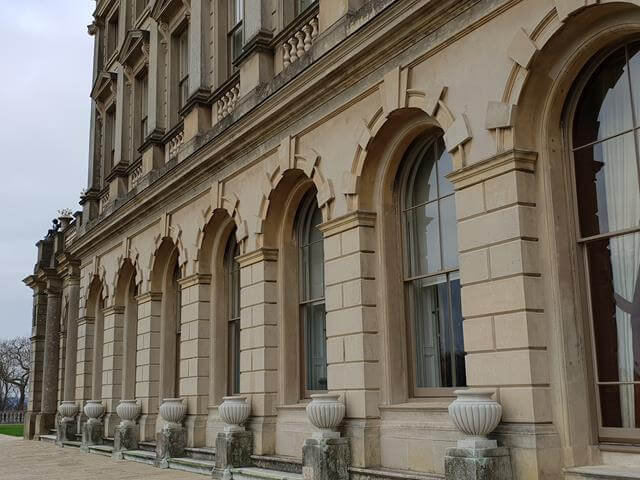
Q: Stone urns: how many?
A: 7